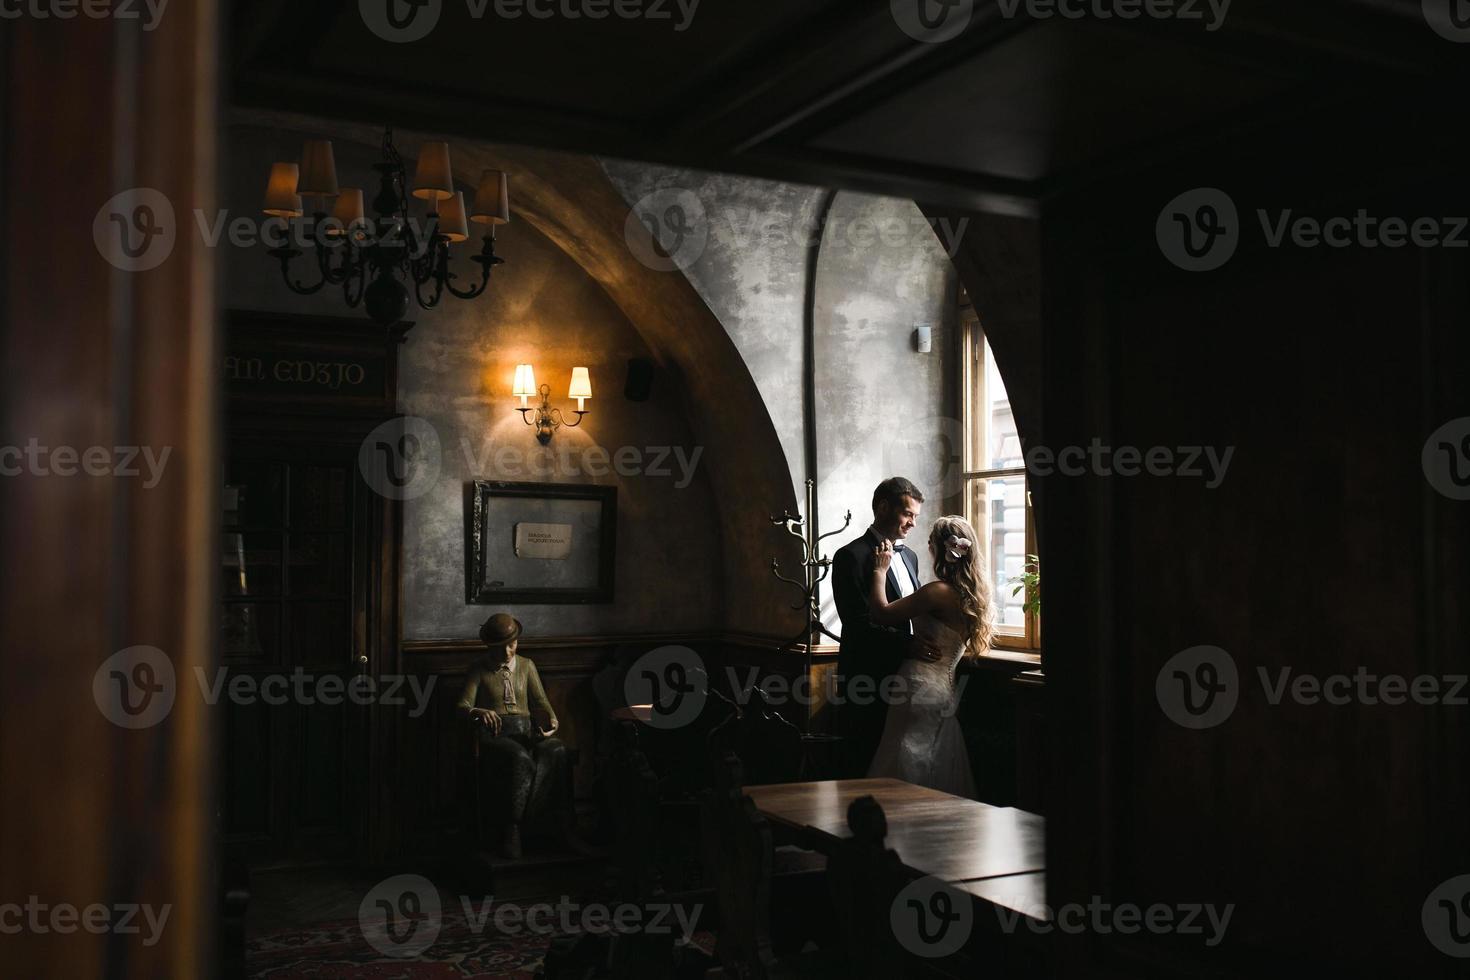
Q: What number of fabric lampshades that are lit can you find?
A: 2